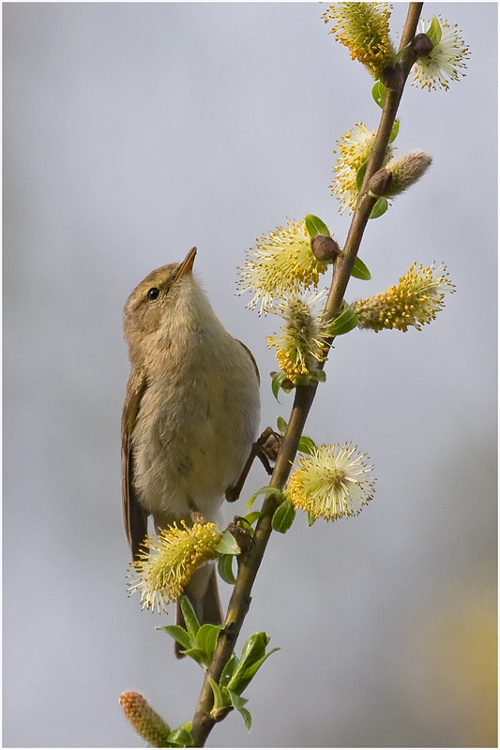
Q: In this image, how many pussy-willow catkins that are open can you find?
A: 8